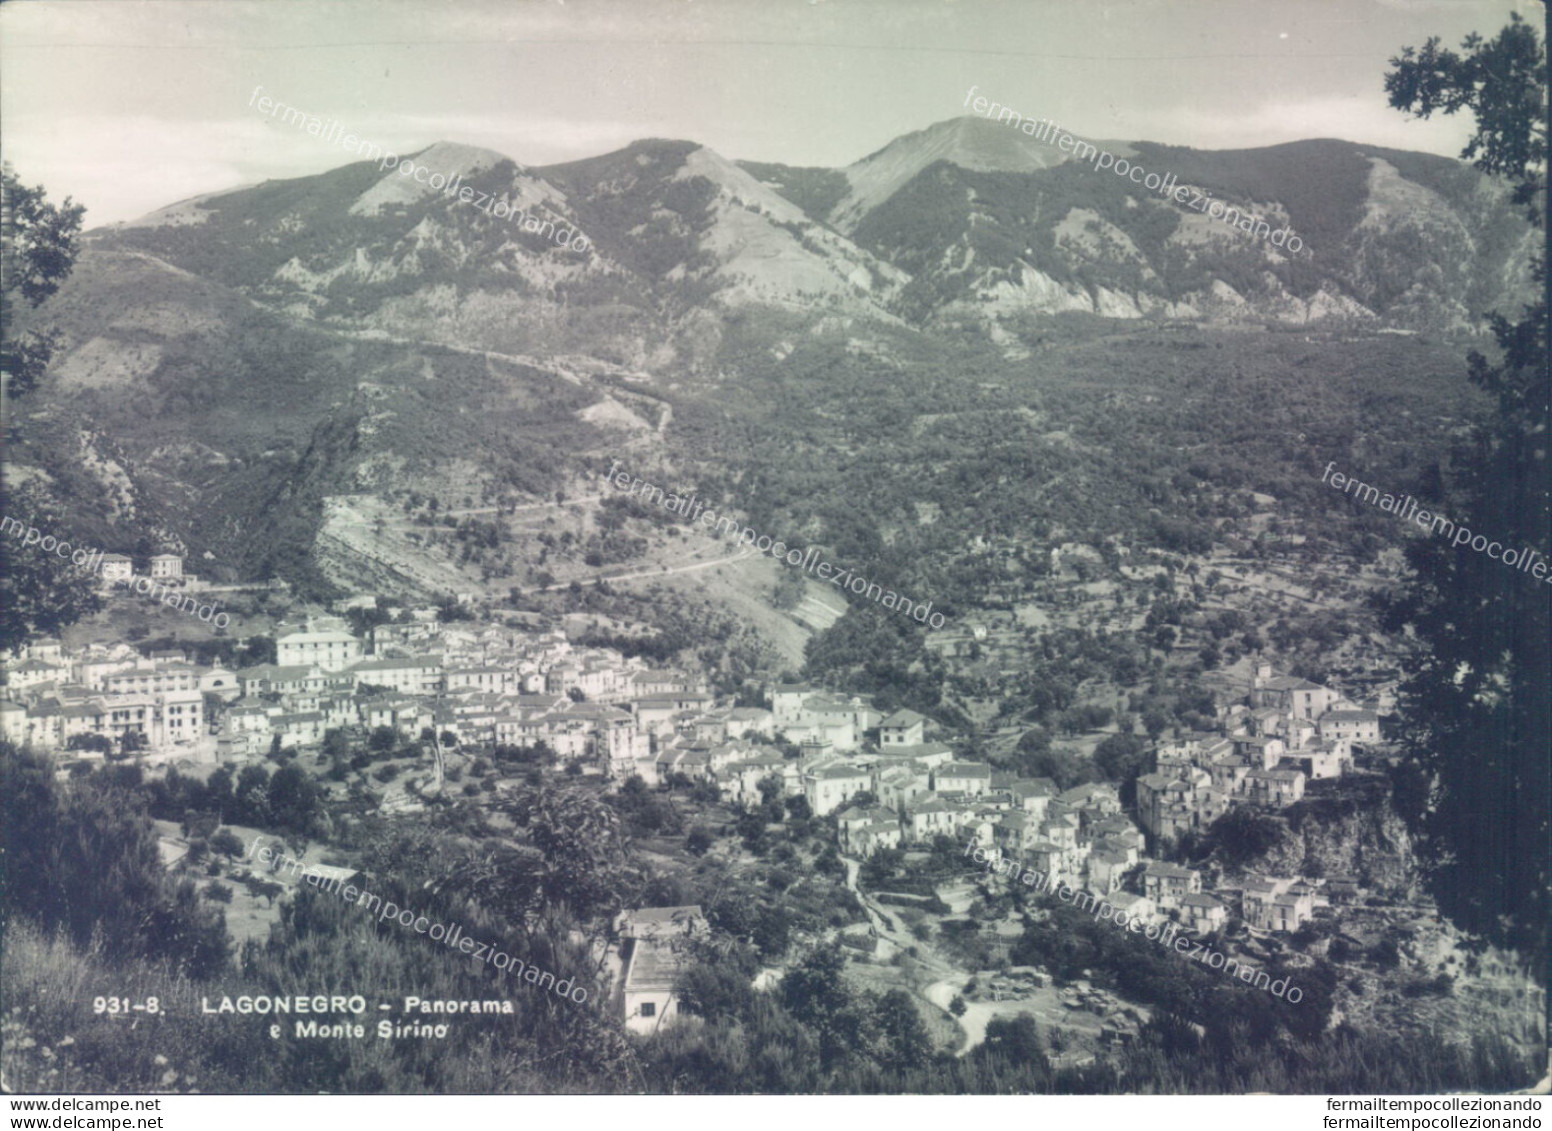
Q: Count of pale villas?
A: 2